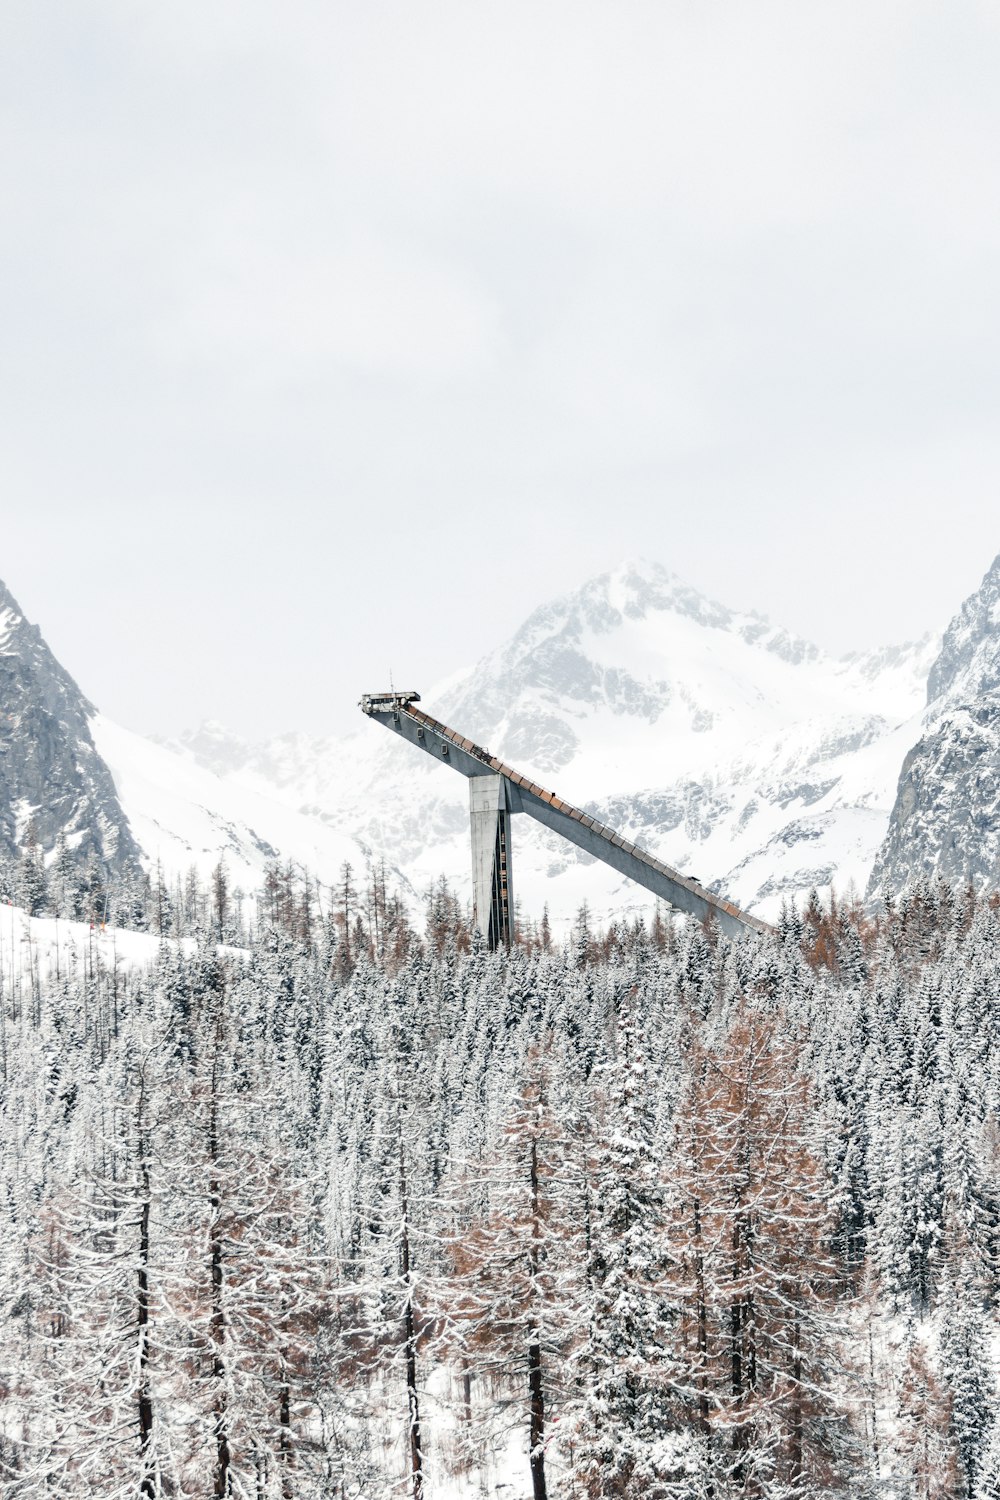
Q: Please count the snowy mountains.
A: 3